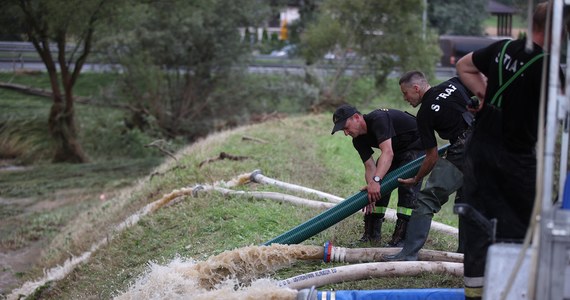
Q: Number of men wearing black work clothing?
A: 3